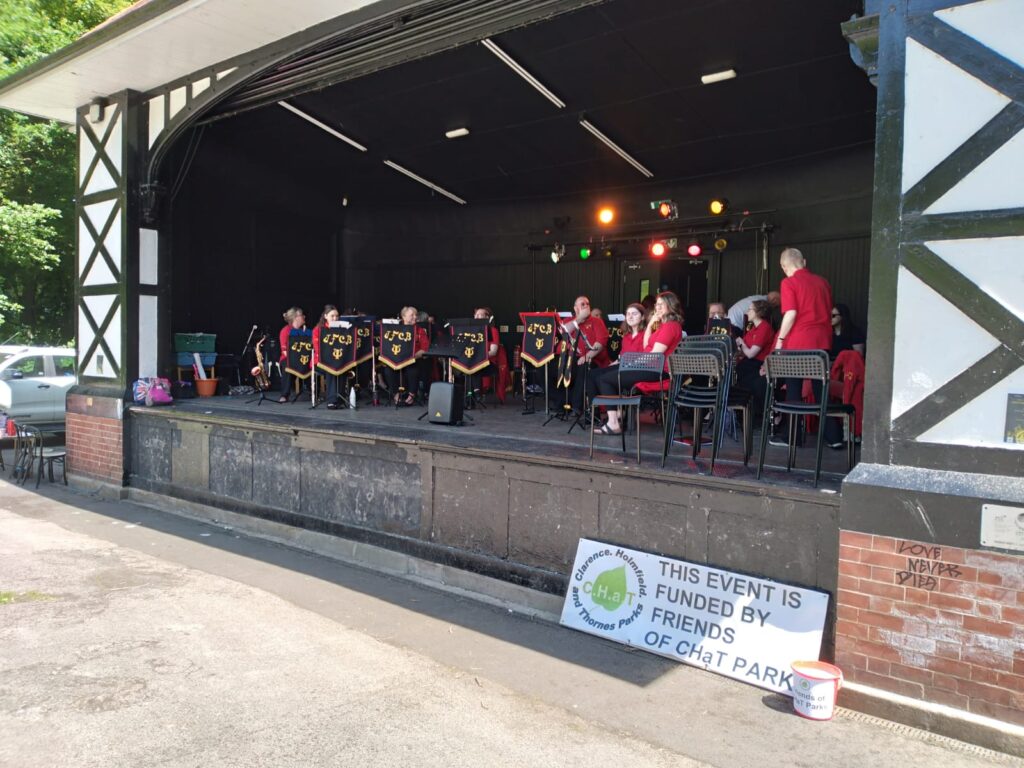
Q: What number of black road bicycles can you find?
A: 0